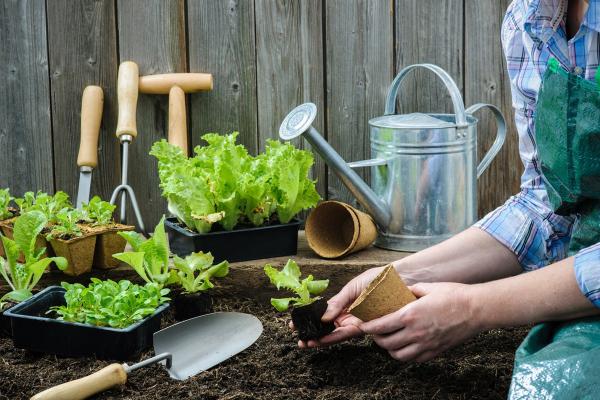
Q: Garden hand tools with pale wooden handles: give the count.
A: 4